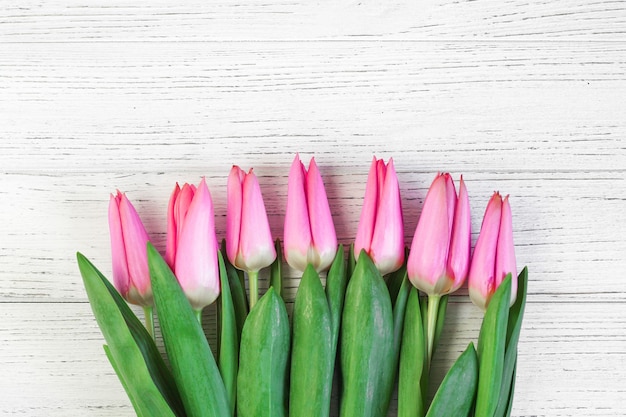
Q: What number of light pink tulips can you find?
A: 7